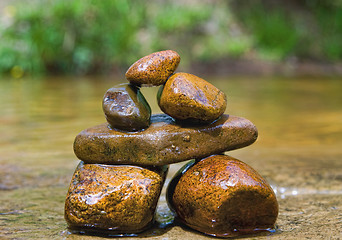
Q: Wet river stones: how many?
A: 6